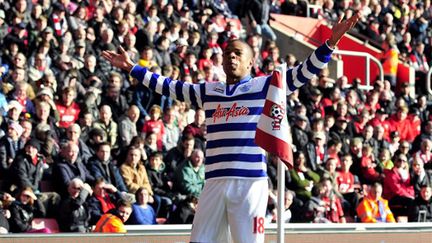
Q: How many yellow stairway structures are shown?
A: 0